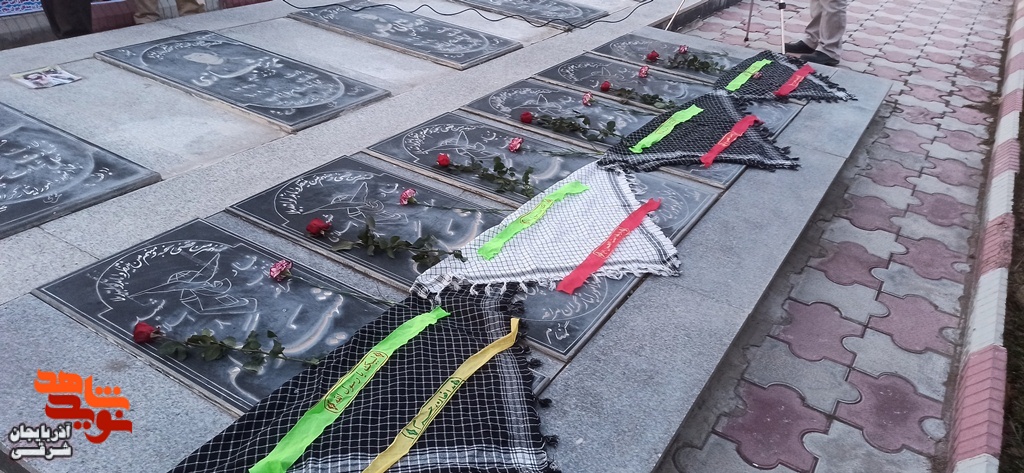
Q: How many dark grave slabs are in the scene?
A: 10